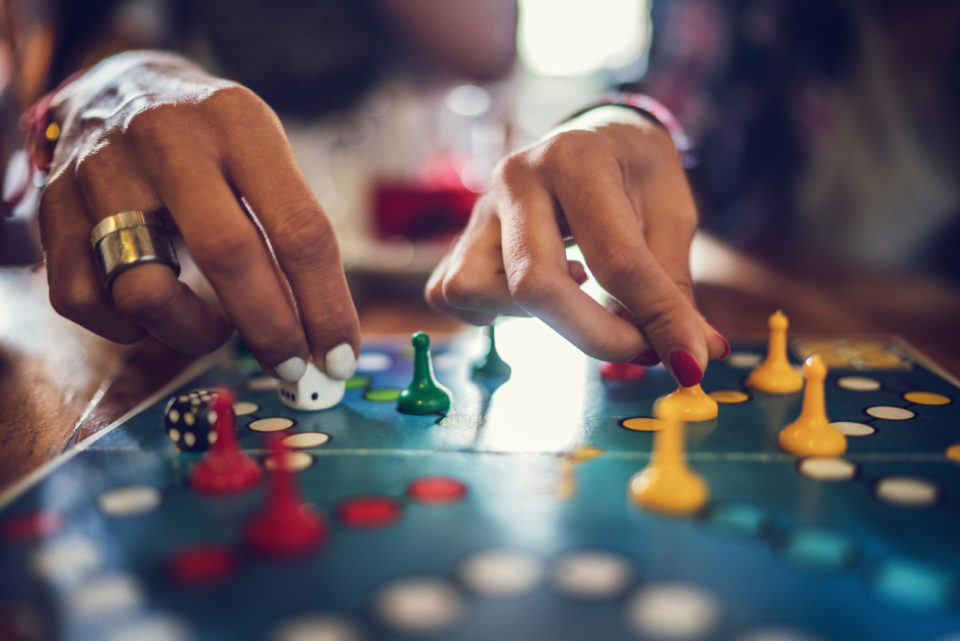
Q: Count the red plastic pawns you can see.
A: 2